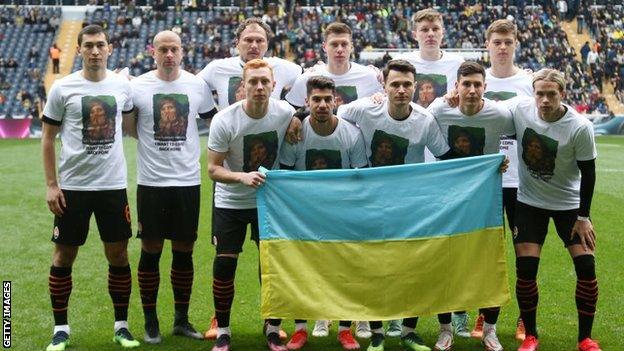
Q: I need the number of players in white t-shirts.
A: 11